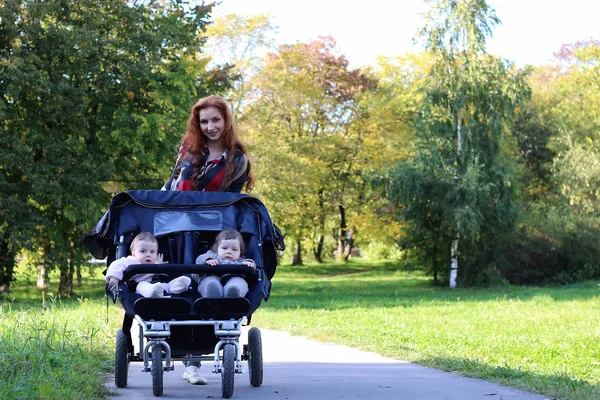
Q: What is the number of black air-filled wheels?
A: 4